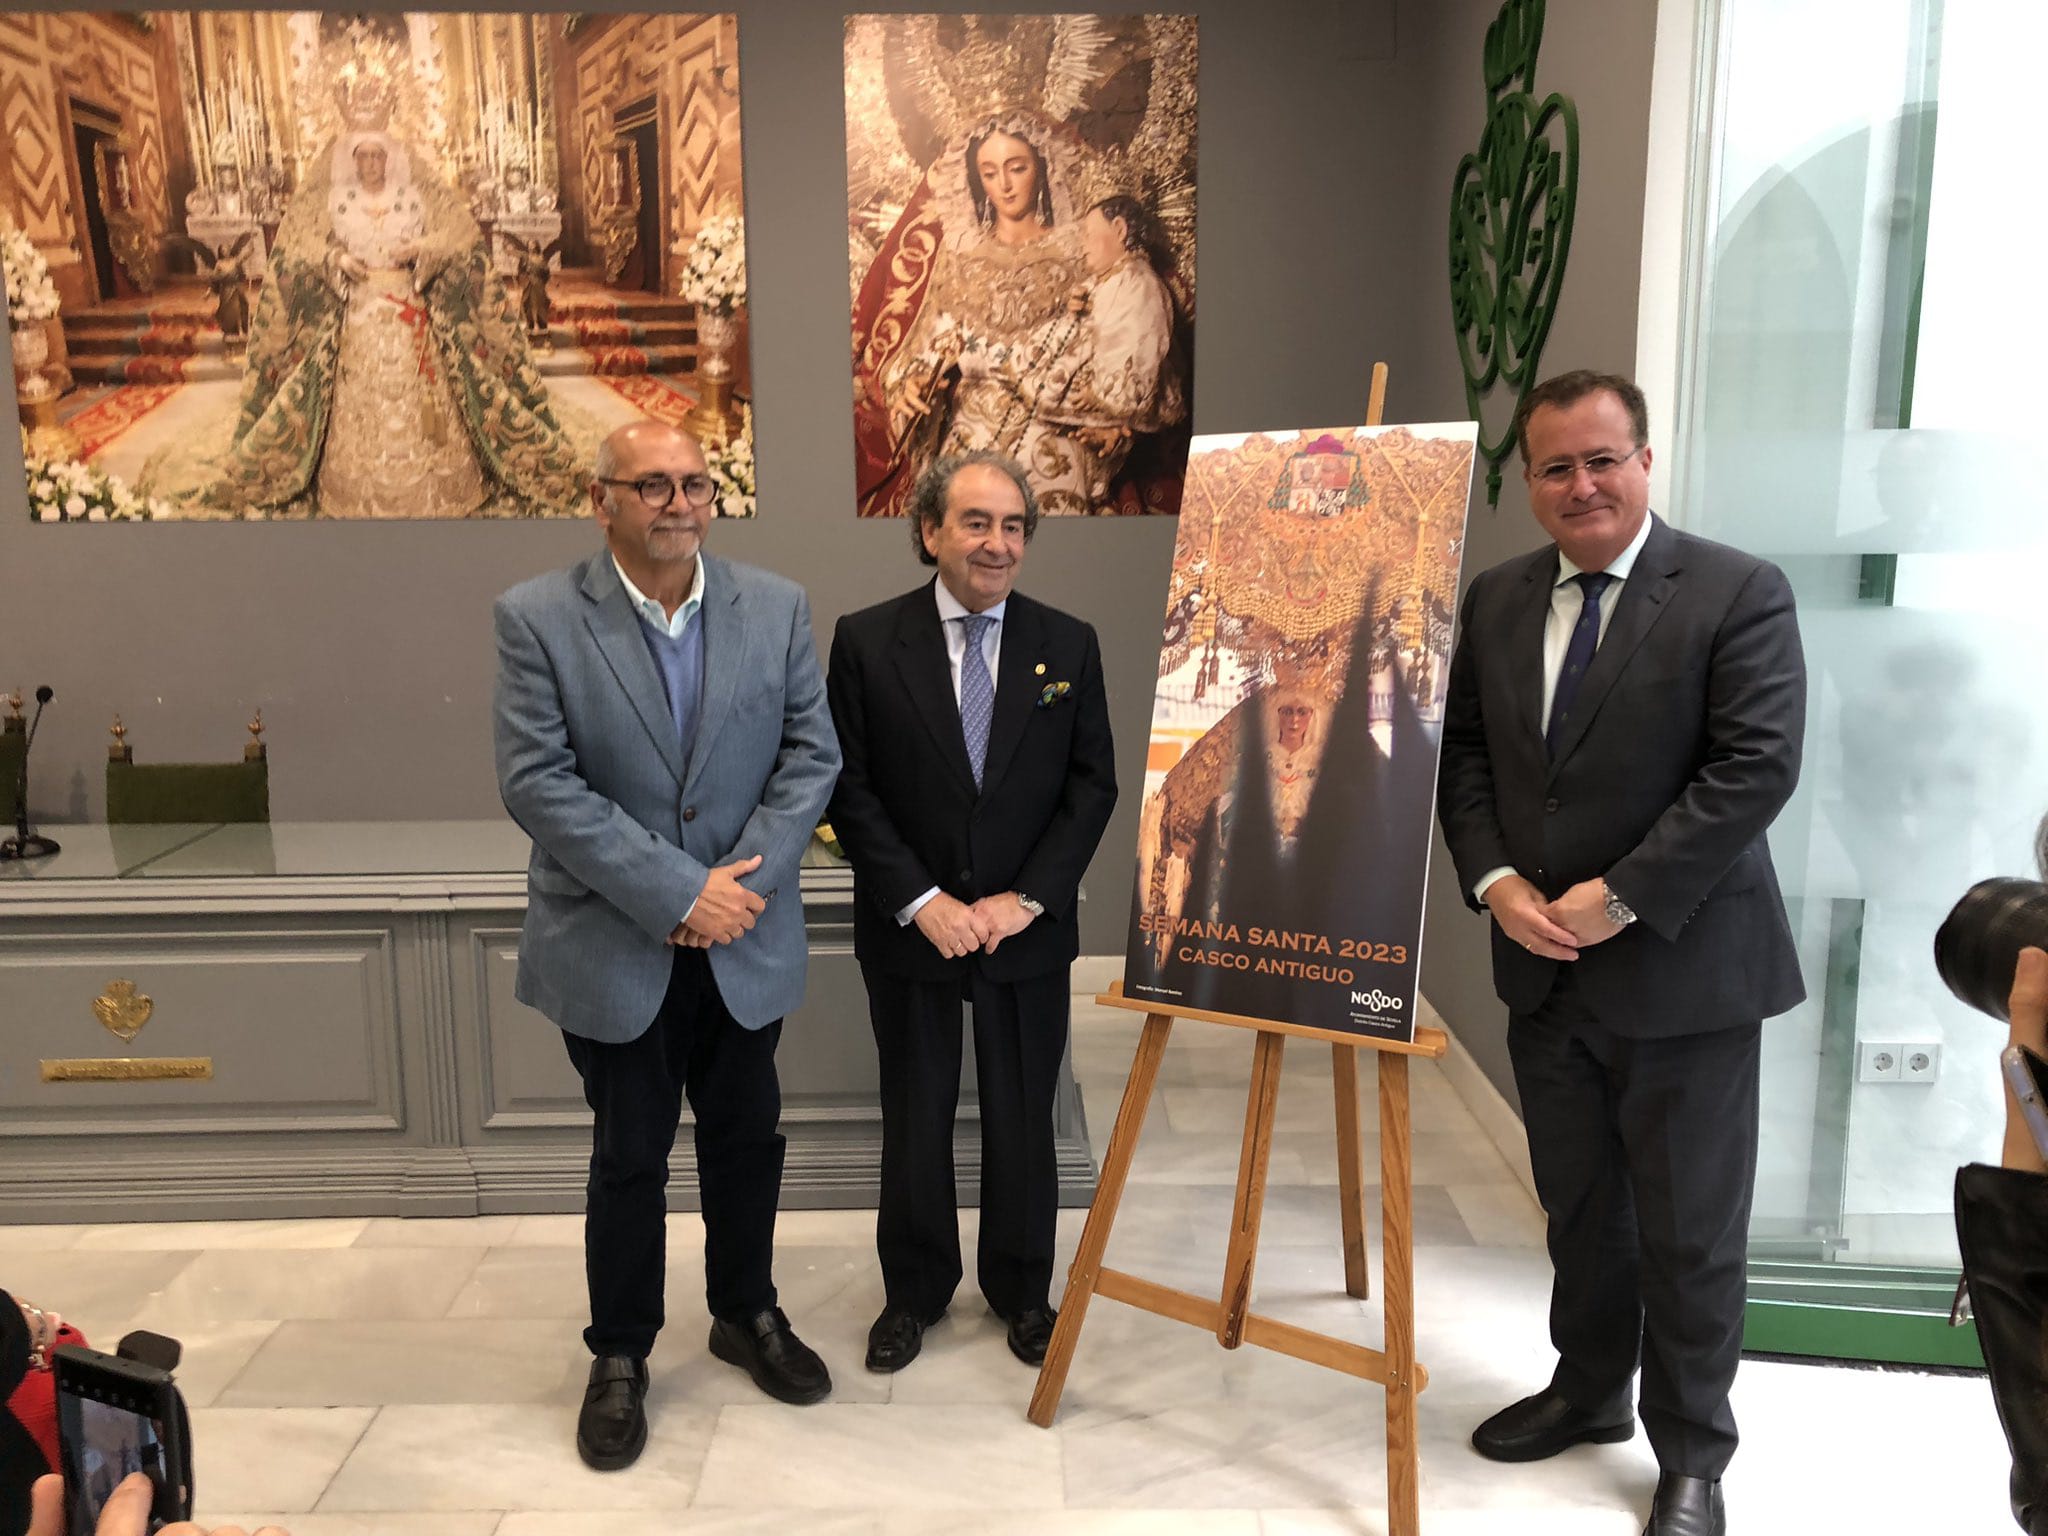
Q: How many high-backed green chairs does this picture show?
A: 2